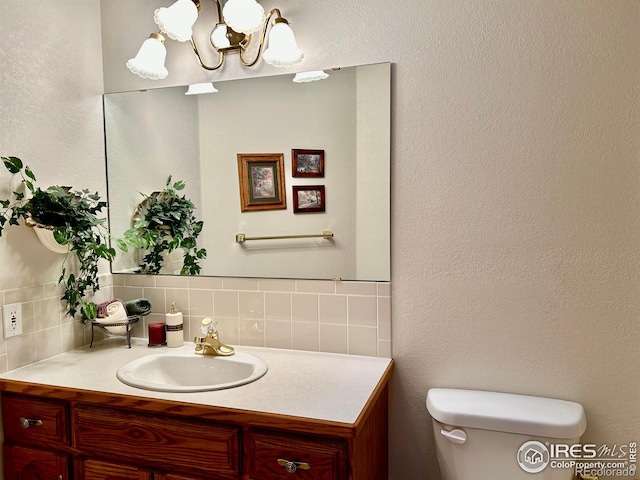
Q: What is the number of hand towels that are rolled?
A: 3